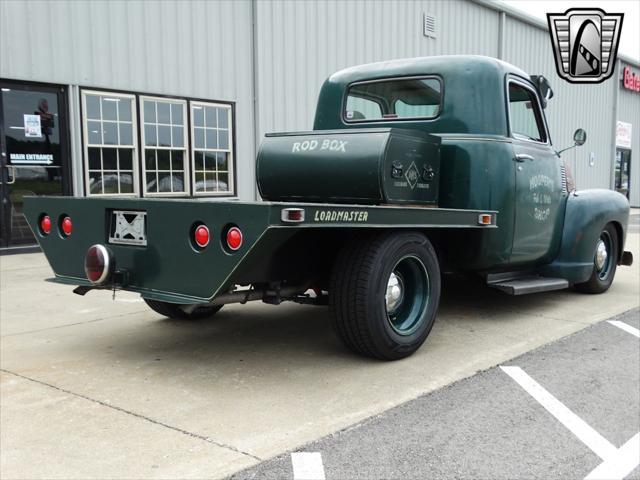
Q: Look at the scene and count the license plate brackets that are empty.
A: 1